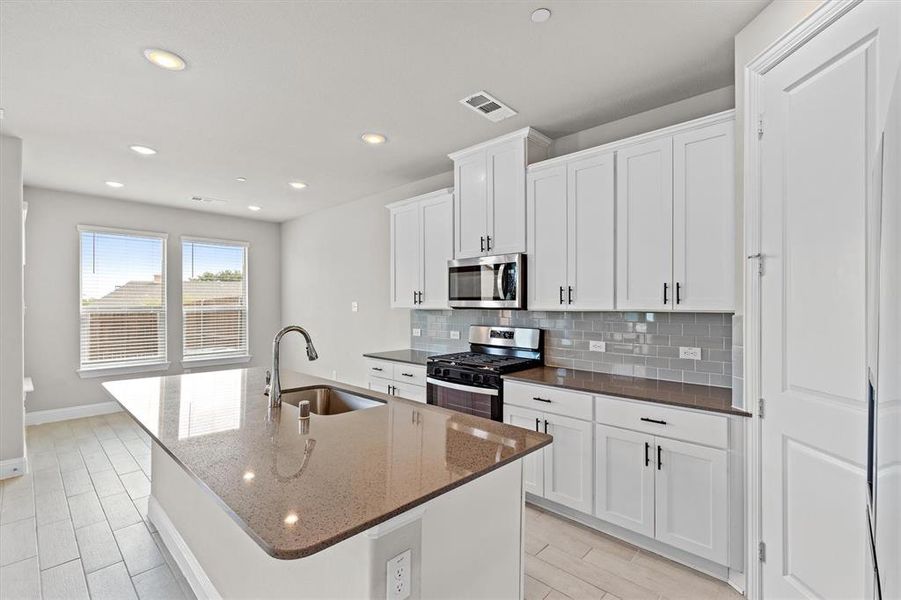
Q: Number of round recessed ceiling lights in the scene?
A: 6